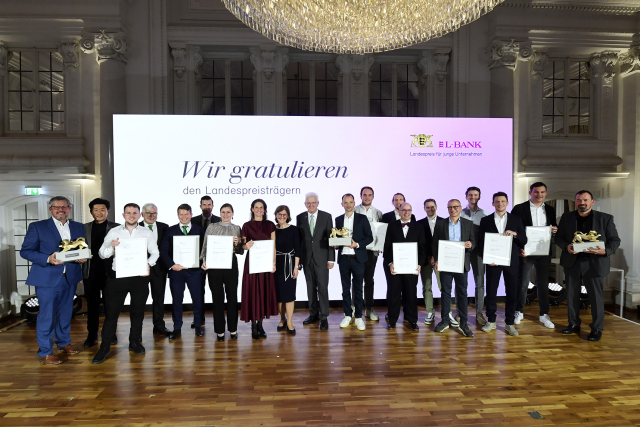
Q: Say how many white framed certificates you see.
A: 9